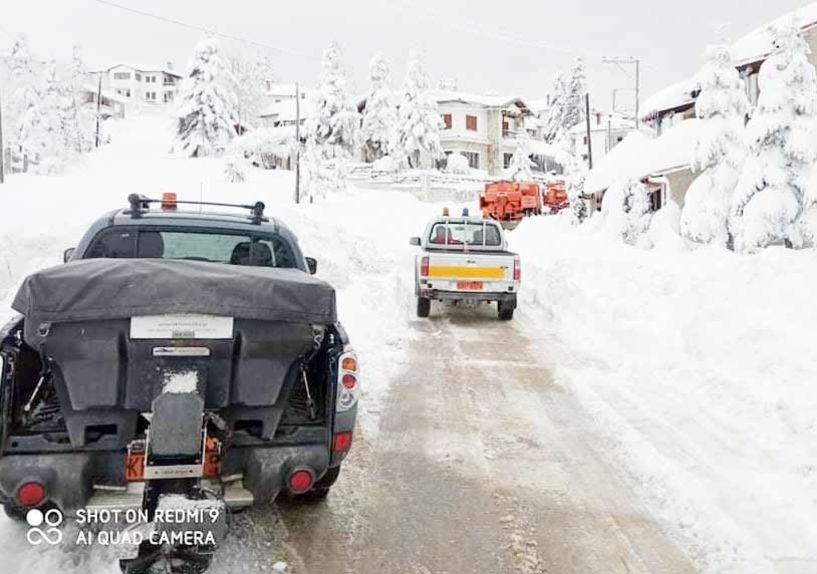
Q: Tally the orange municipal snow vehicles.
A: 2